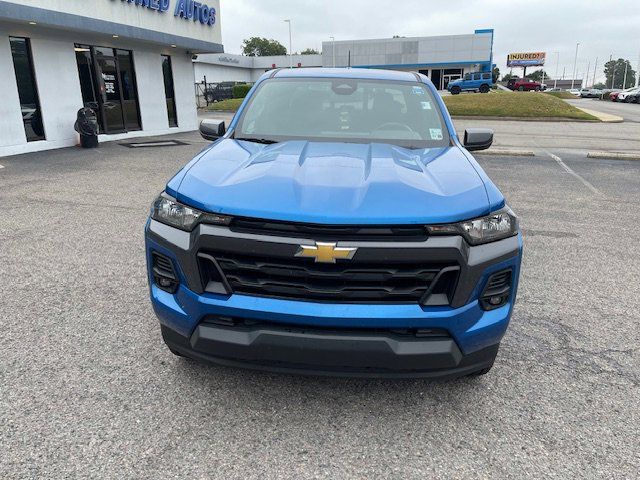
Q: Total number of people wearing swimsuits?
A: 0